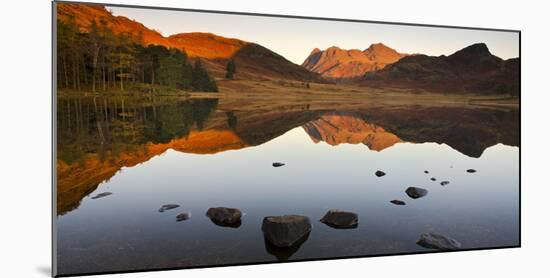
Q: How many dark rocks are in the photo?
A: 15